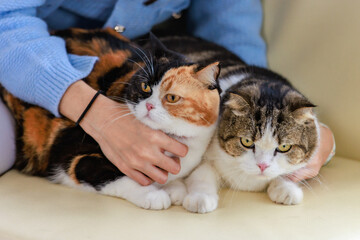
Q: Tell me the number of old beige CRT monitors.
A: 0